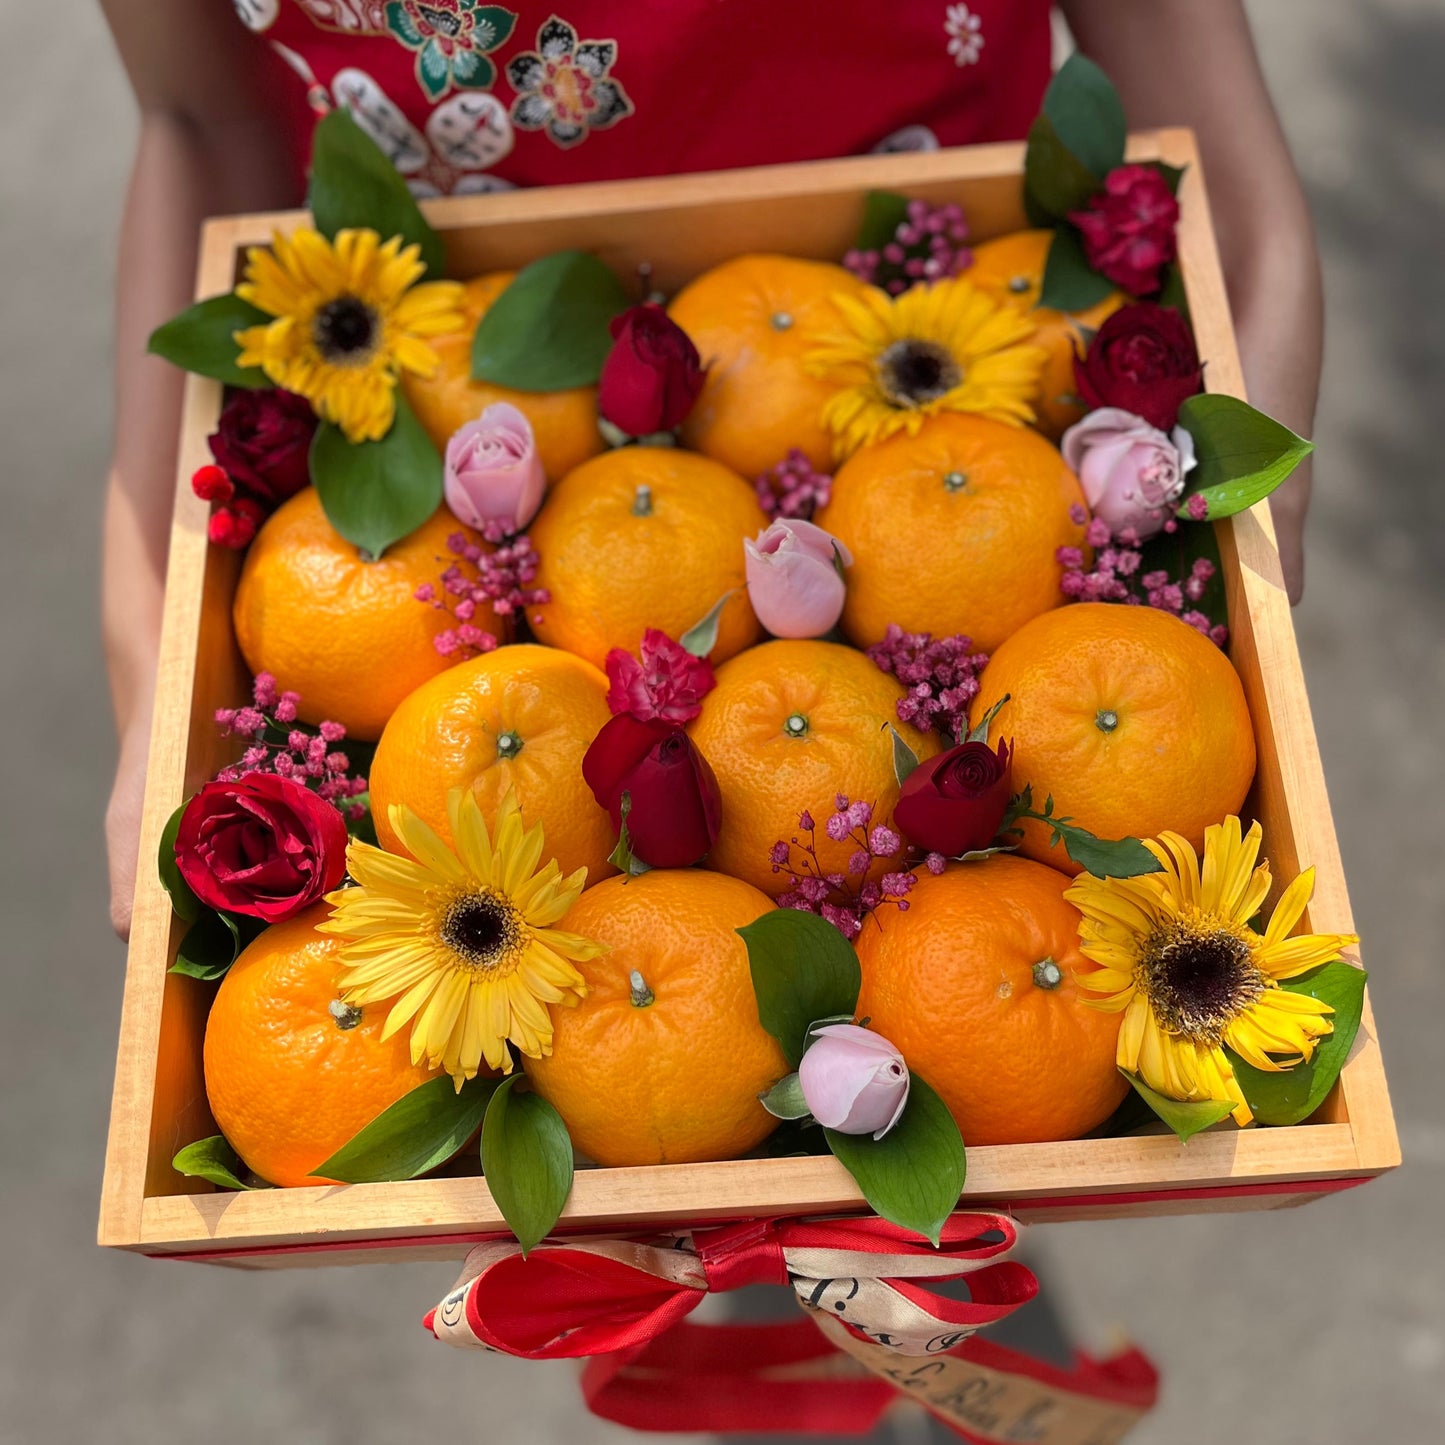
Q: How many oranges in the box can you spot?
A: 12